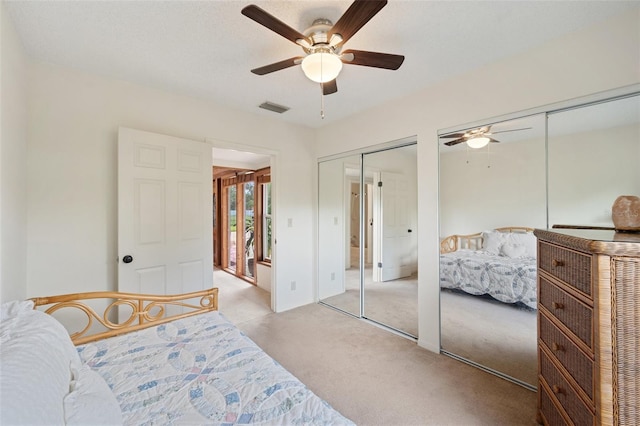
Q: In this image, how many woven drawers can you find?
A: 5